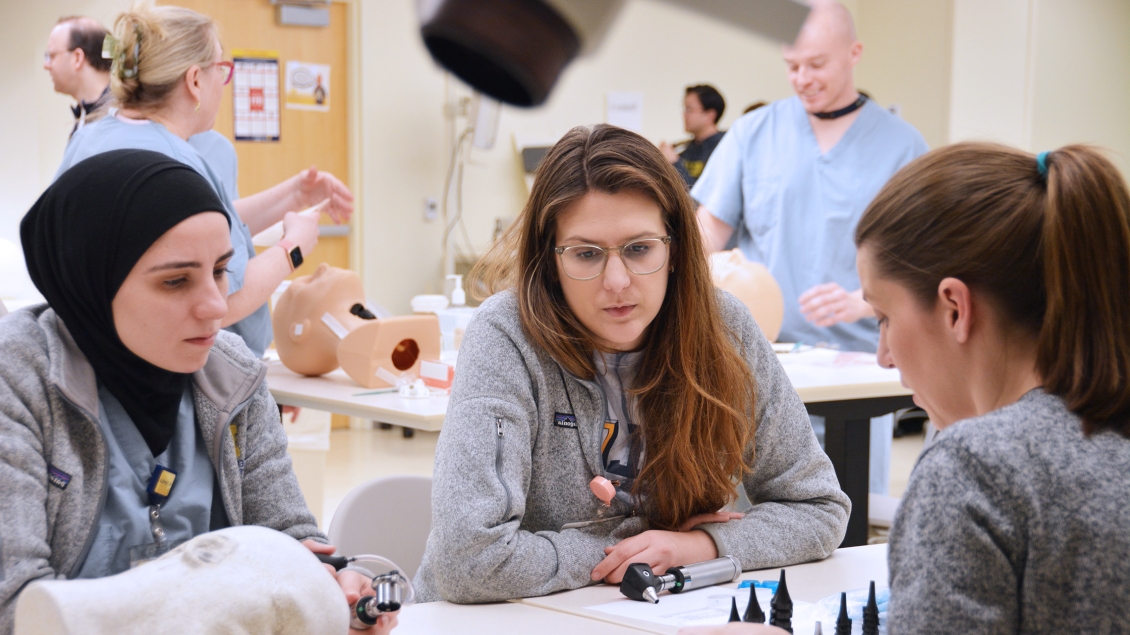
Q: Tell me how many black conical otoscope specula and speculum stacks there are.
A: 5